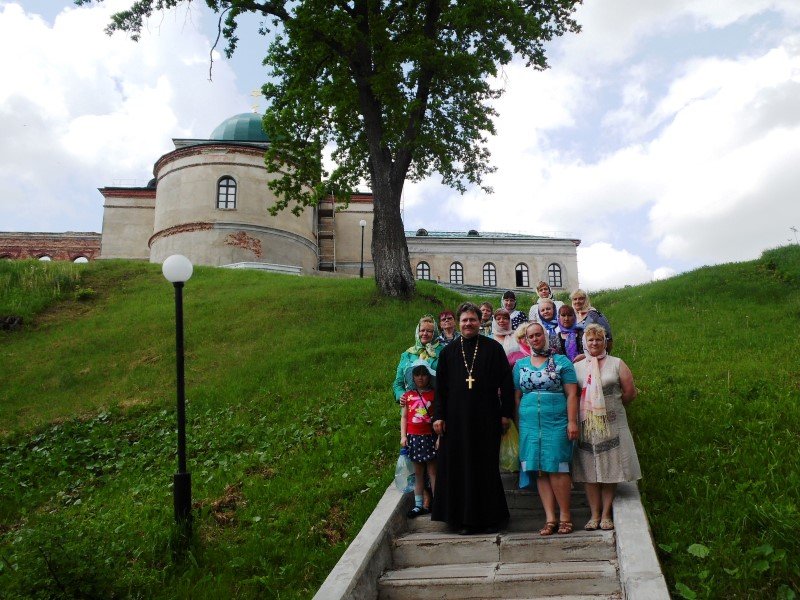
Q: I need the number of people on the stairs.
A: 14